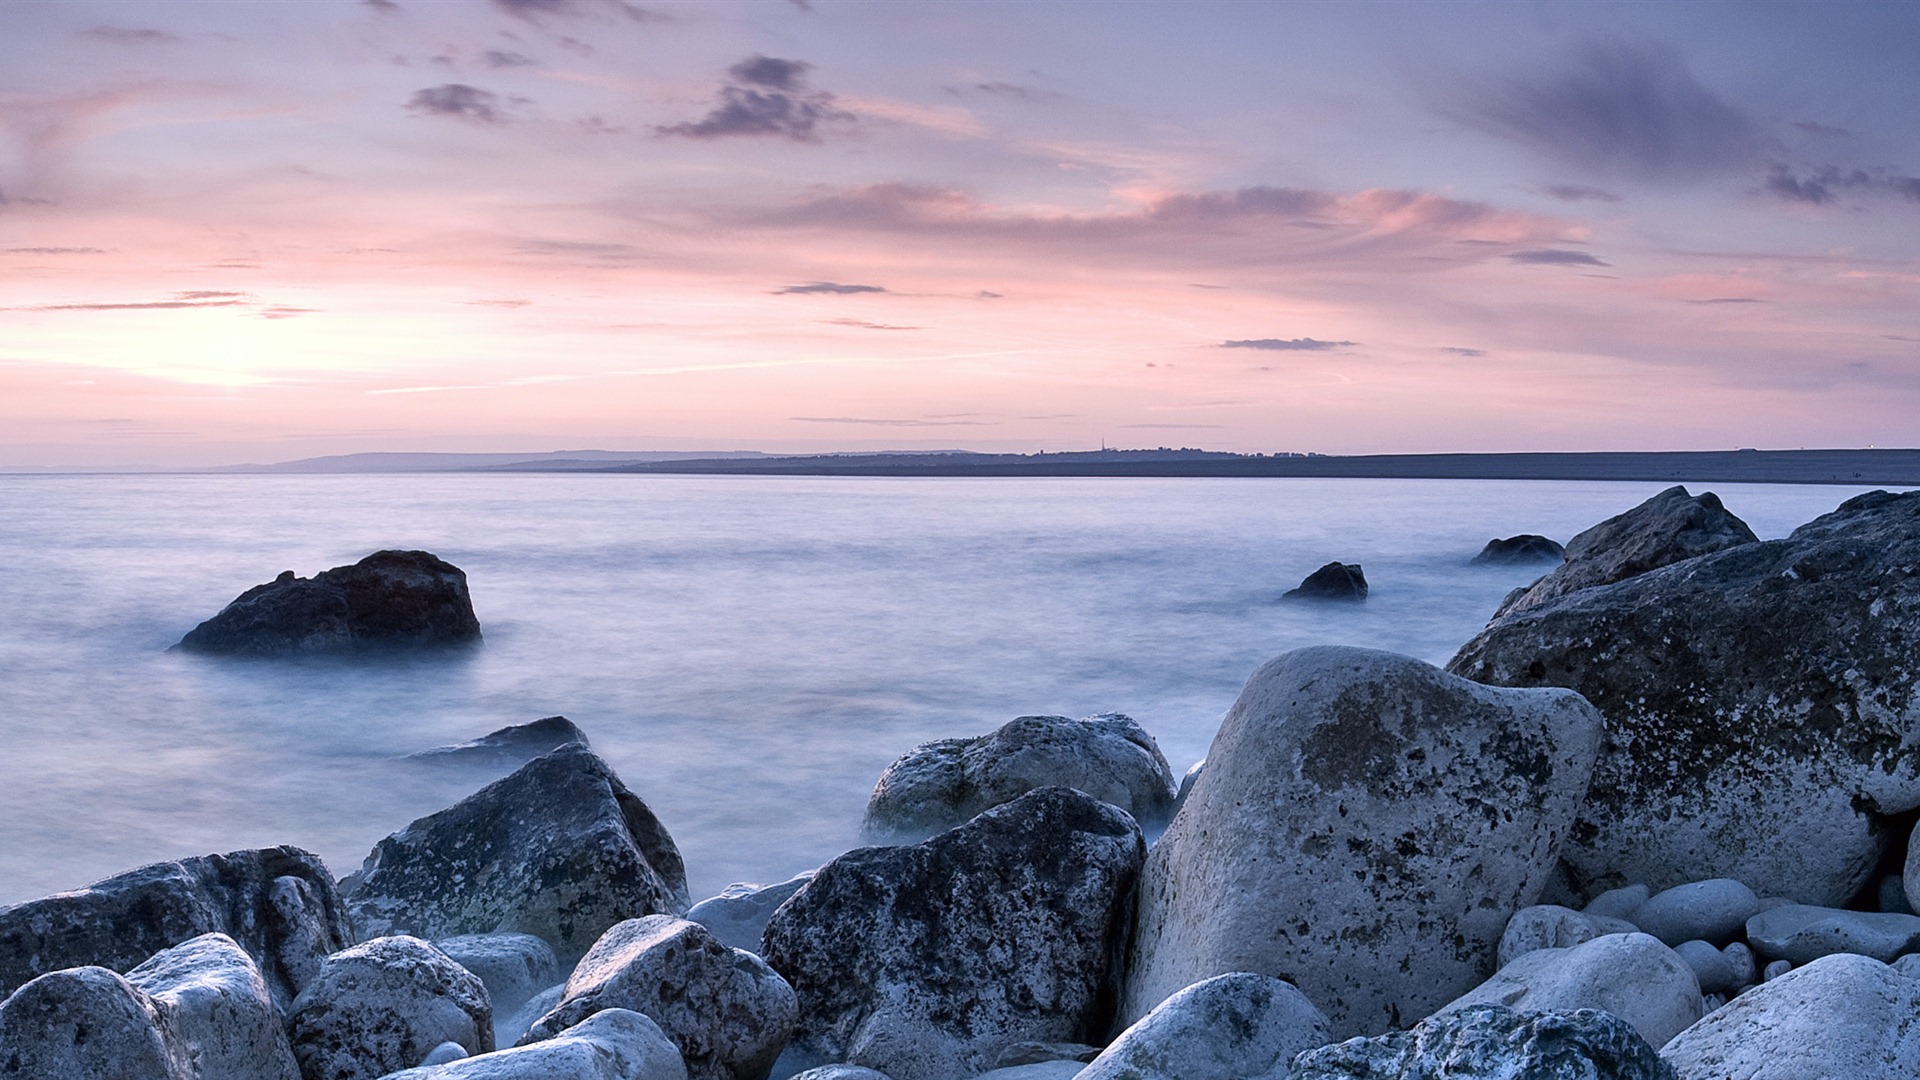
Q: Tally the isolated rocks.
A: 3